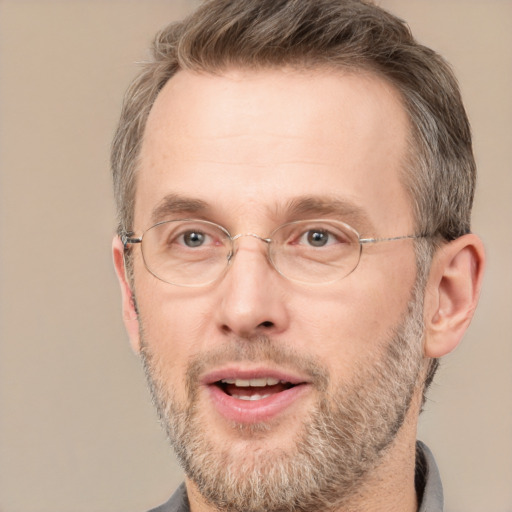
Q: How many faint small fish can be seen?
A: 0